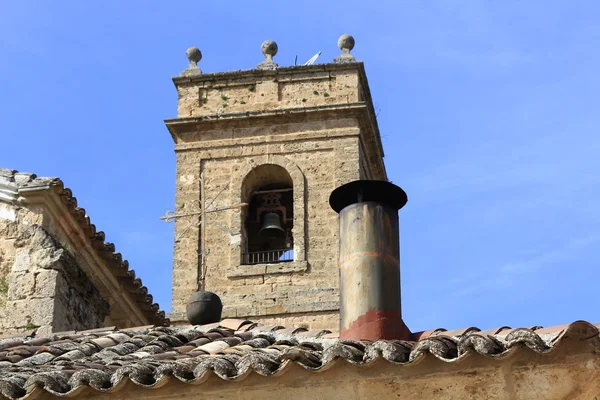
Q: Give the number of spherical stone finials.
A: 3